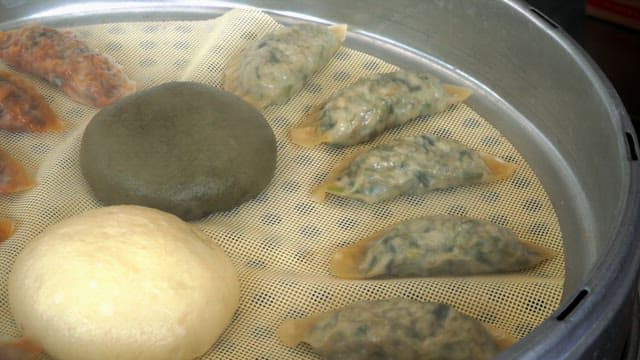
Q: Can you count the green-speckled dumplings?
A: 5